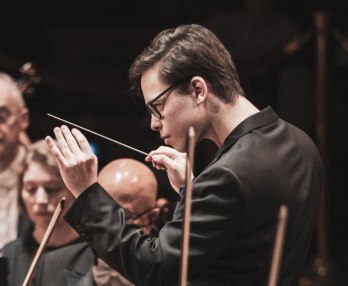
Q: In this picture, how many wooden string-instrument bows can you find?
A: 3